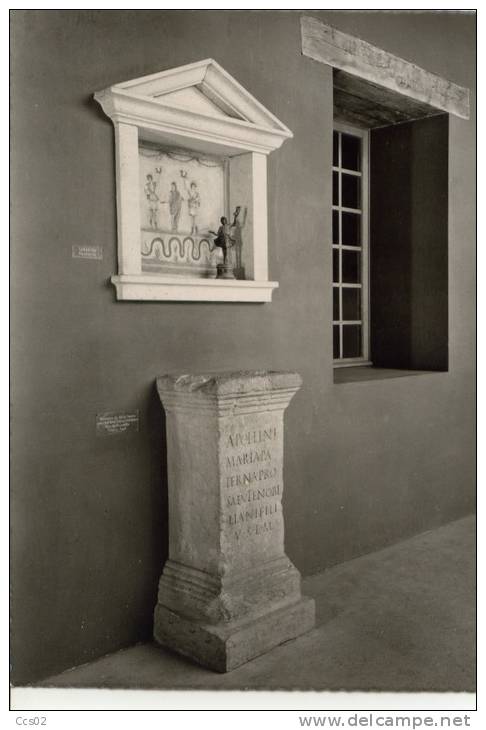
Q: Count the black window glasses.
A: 12